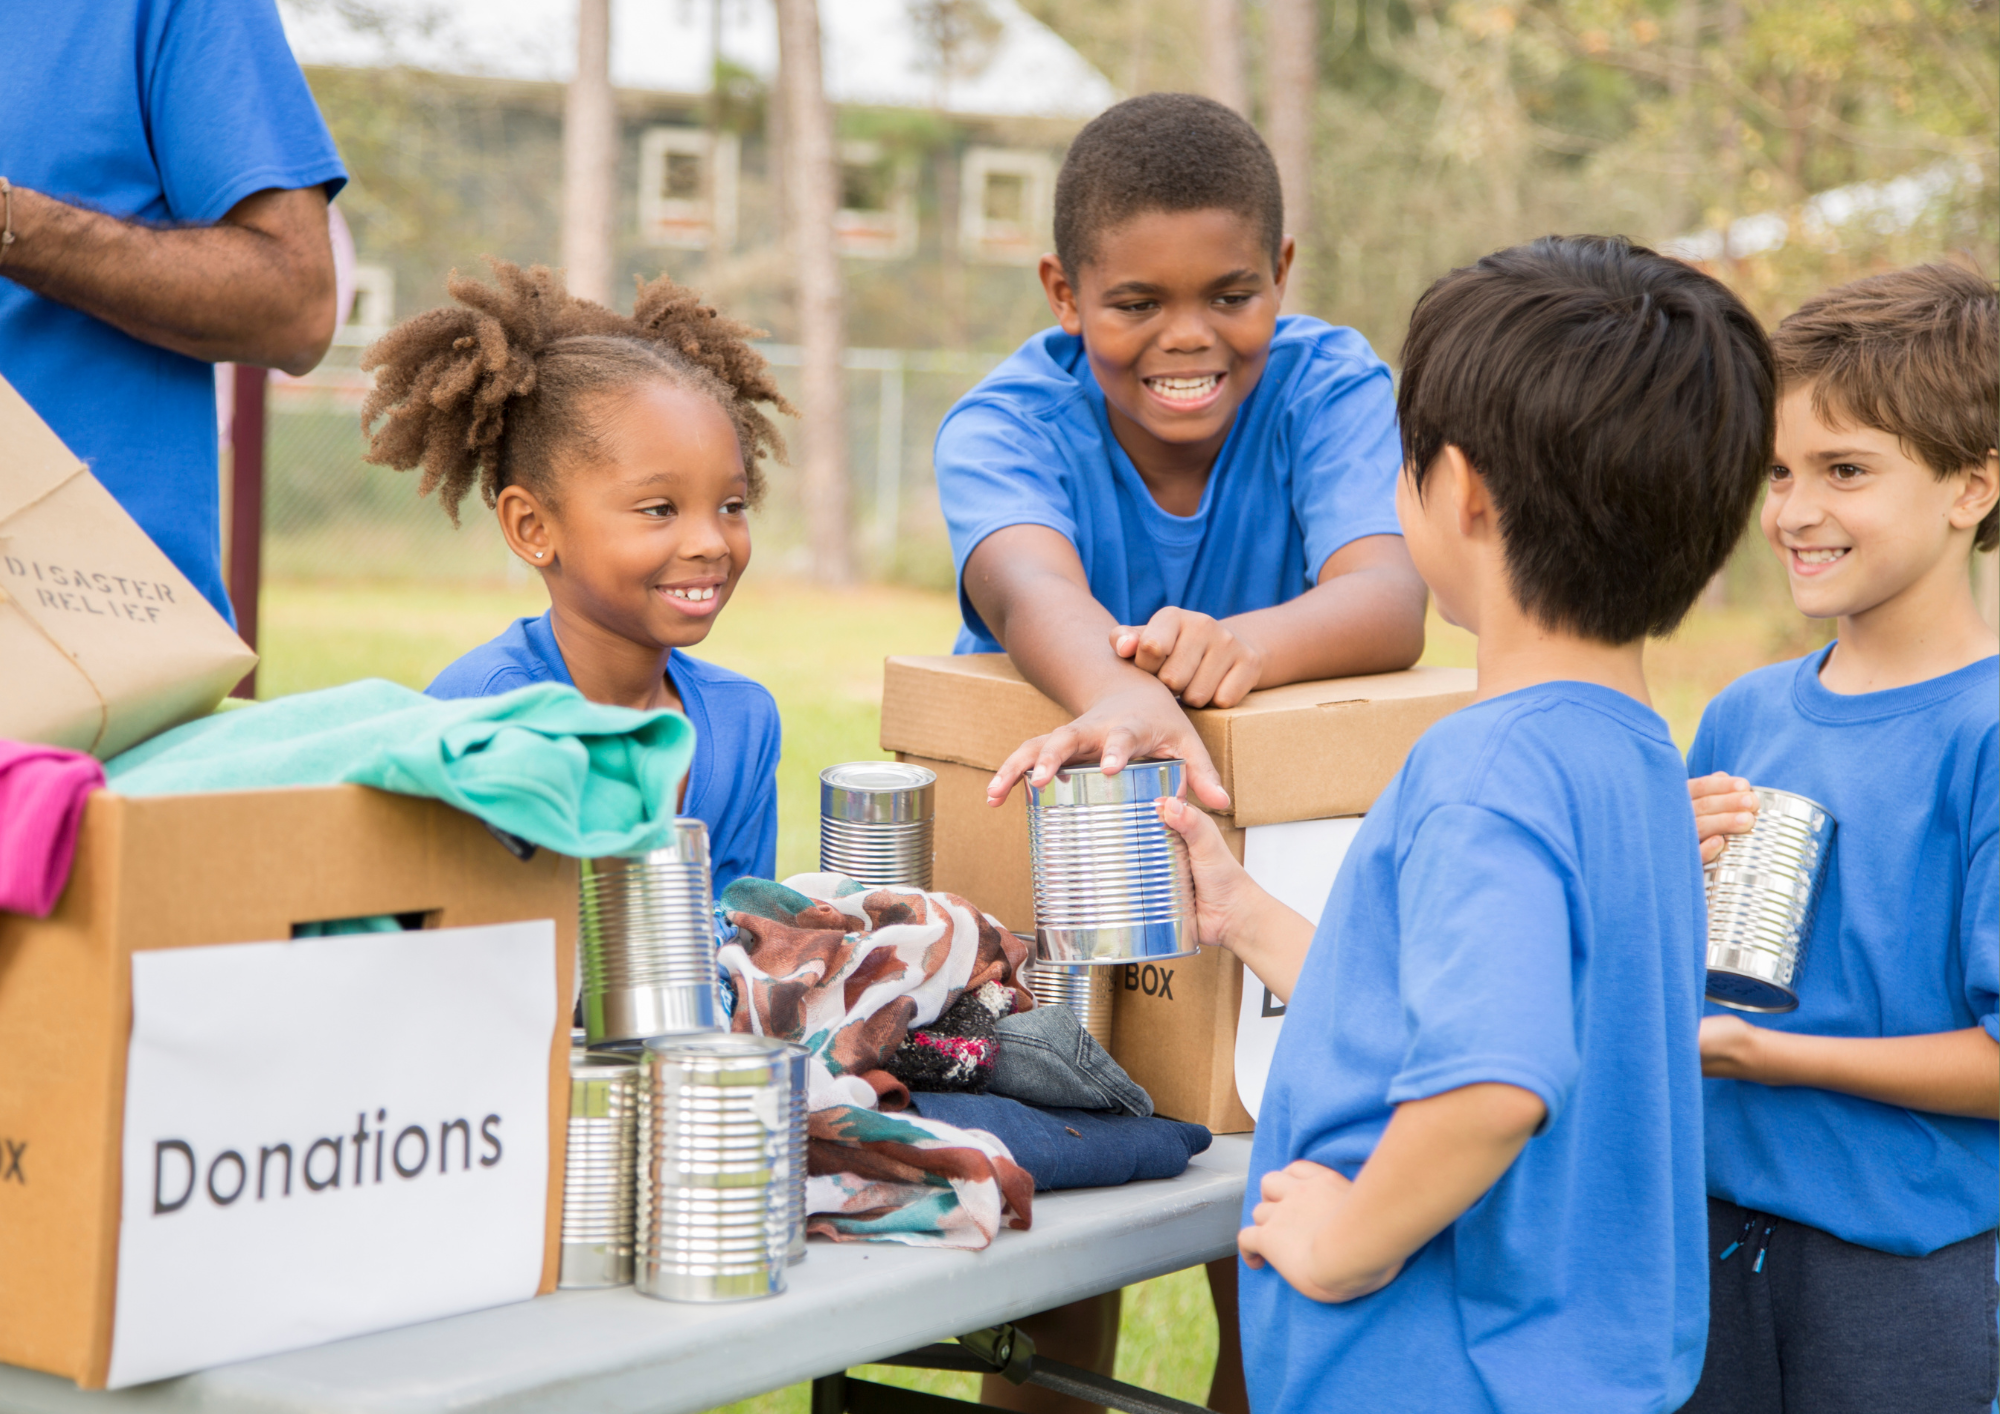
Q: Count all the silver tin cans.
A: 8